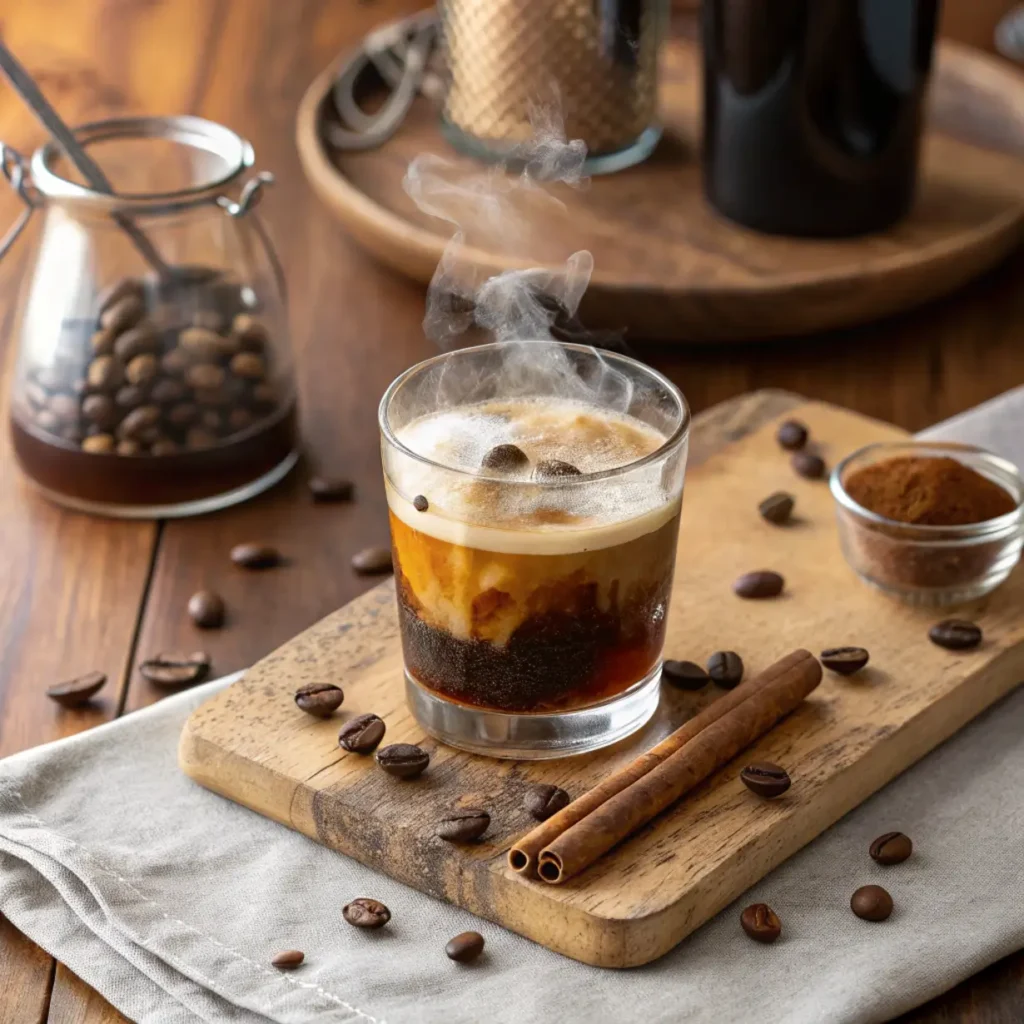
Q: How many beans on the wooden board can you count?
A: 14